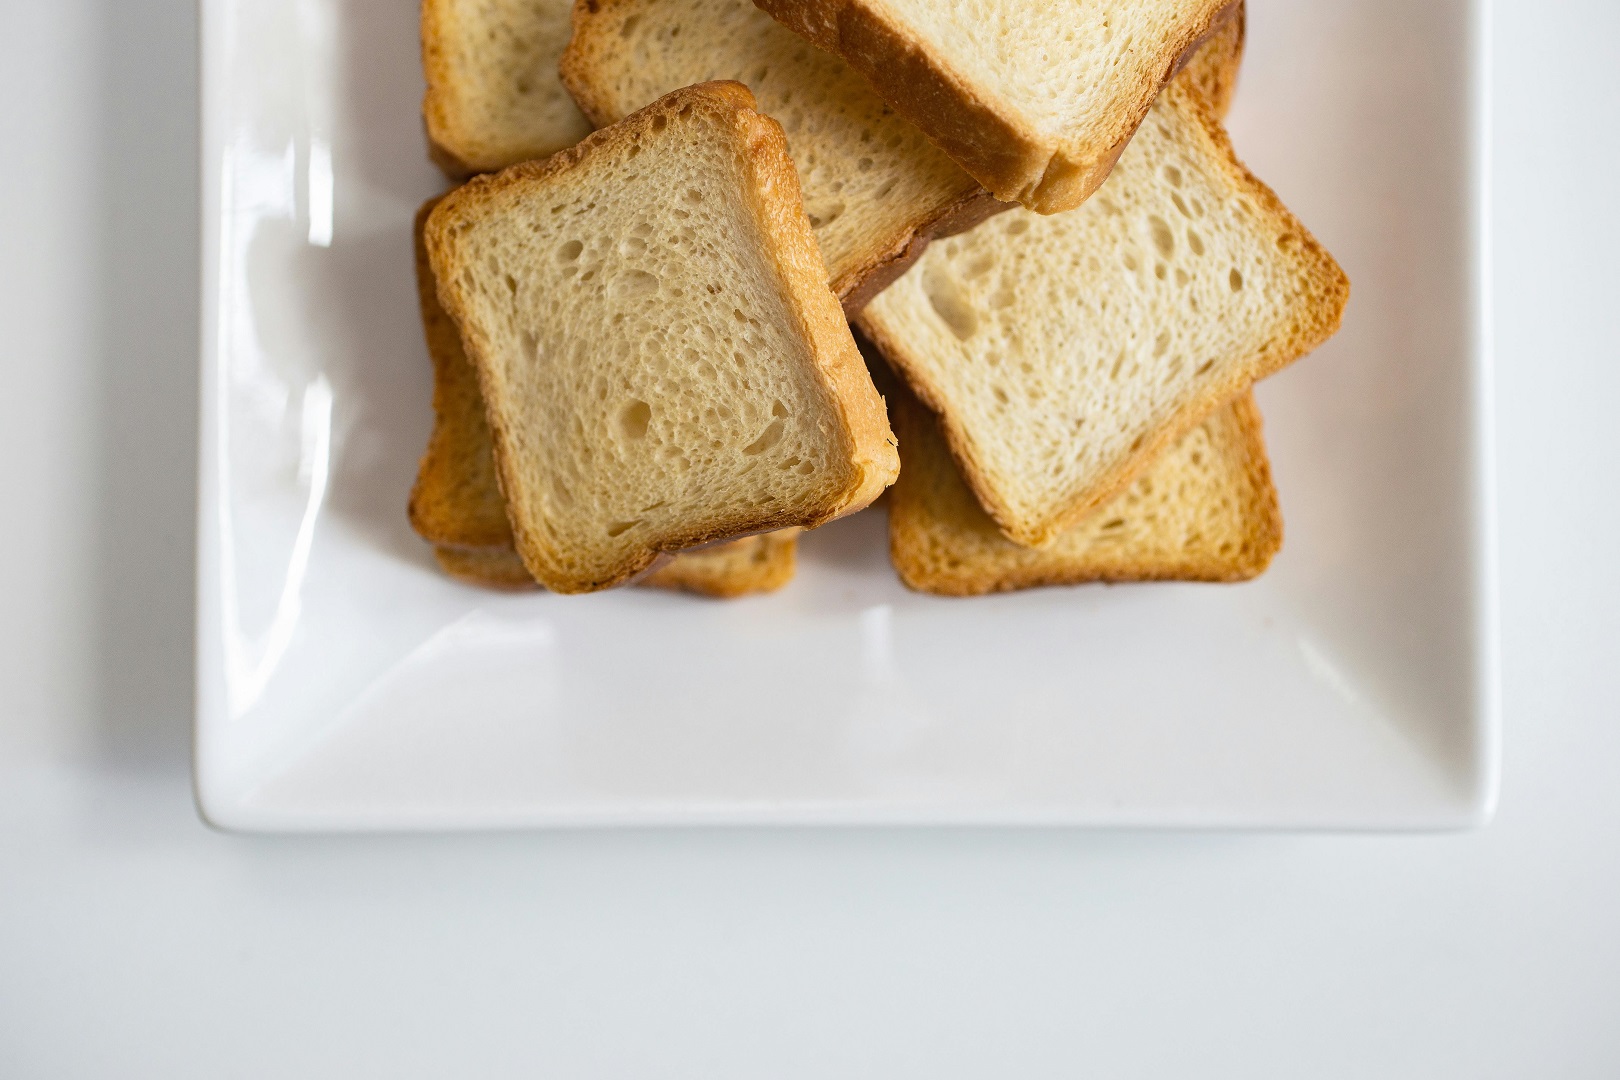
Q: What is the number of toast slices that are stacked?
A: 9